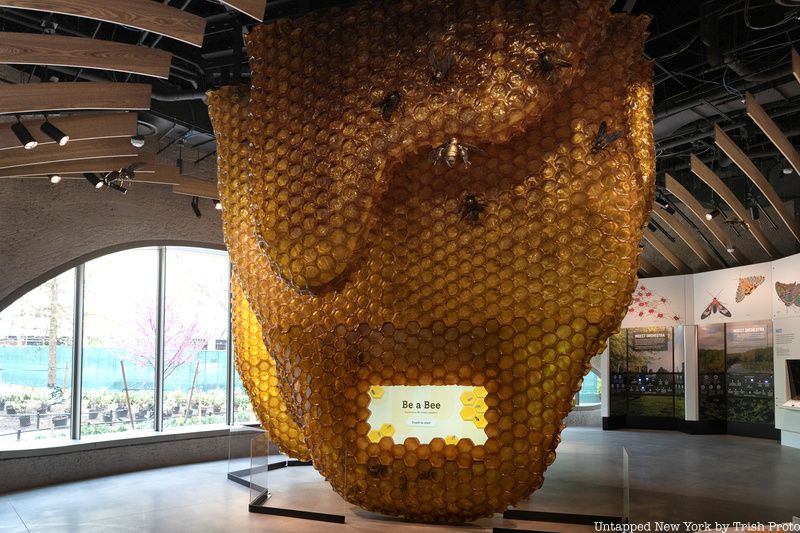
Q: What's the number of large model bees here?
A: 6